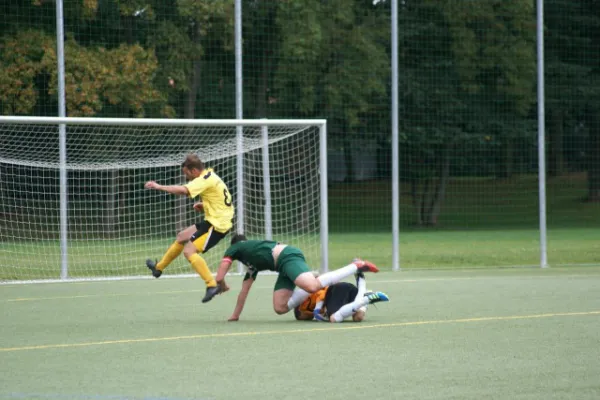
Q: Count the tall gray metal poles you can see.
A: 4